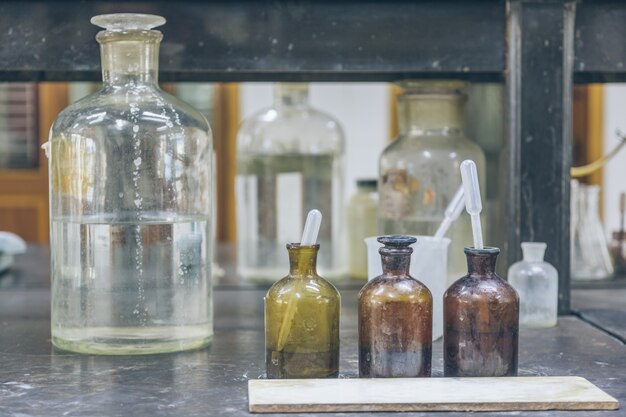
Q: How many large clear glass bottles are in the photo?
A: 3